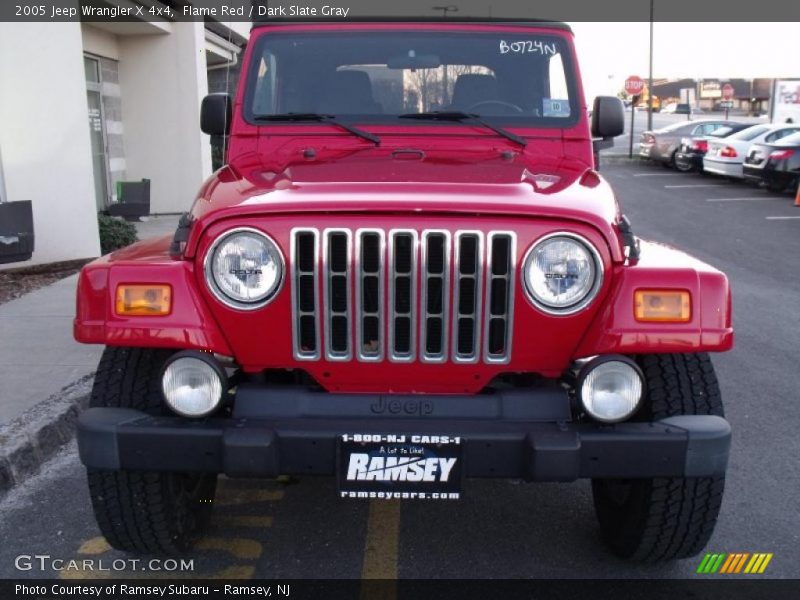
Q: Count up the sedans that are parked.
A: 4